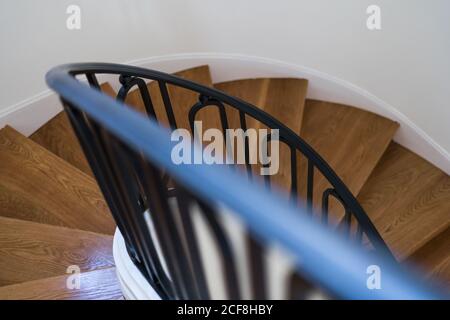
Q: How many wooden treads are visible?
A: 9